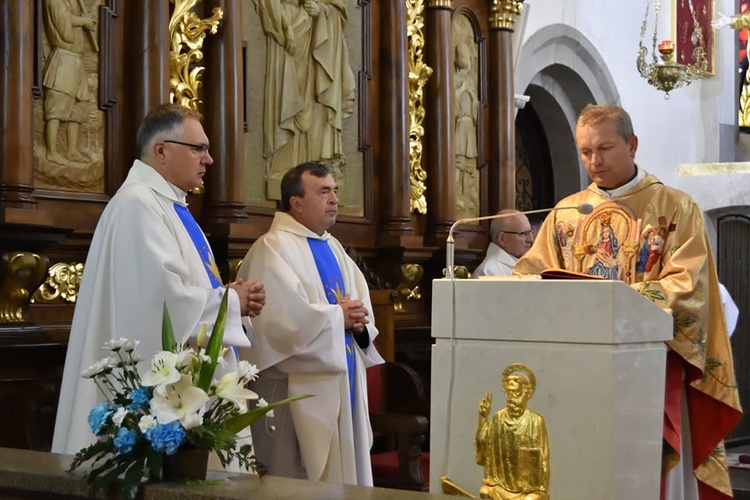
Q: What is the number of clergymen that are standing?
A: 3